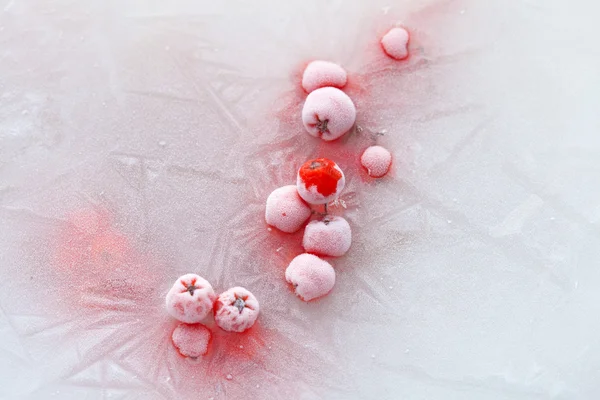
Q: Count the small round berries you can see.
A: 11